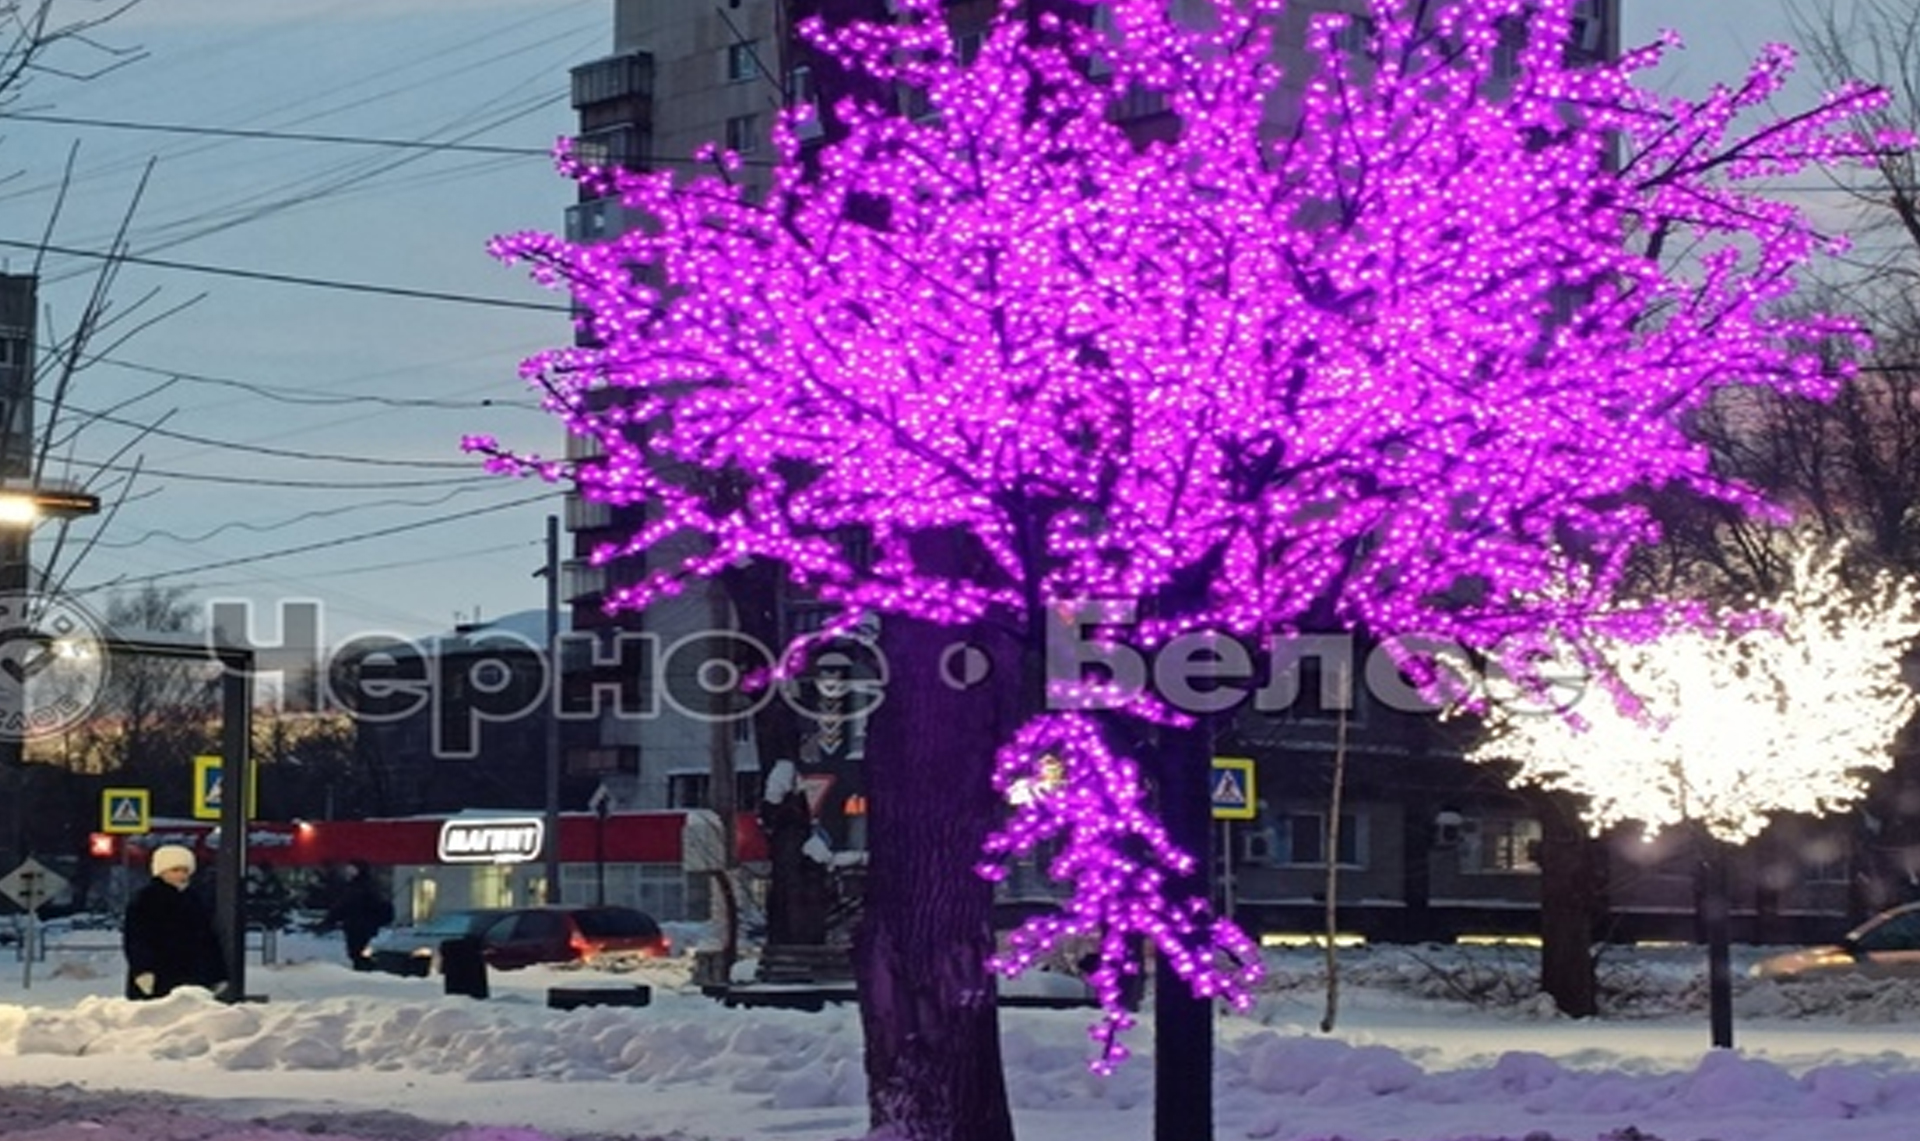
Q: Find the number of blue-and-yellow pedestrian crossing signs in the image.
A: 3